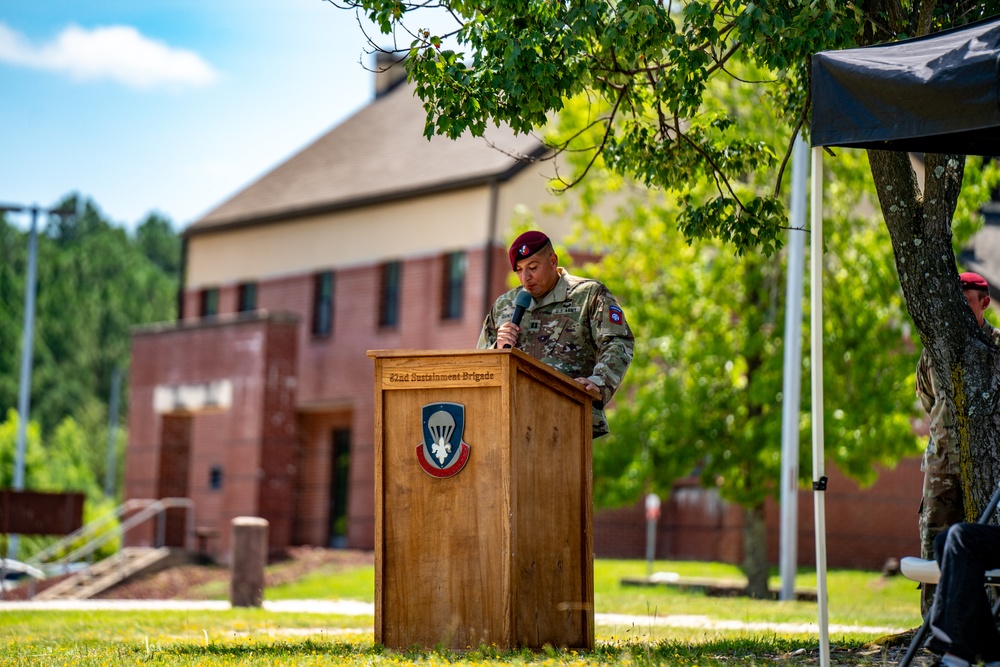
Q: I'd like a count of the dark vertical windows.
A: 5